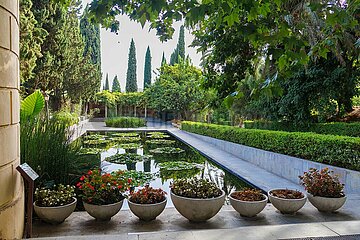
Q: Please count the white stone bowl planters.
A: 7